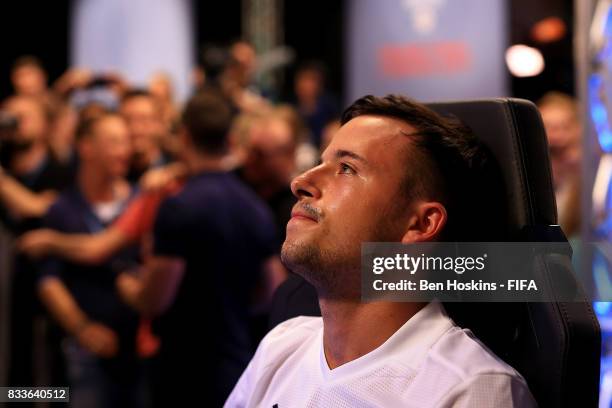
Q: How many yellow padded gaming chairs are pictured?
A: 0